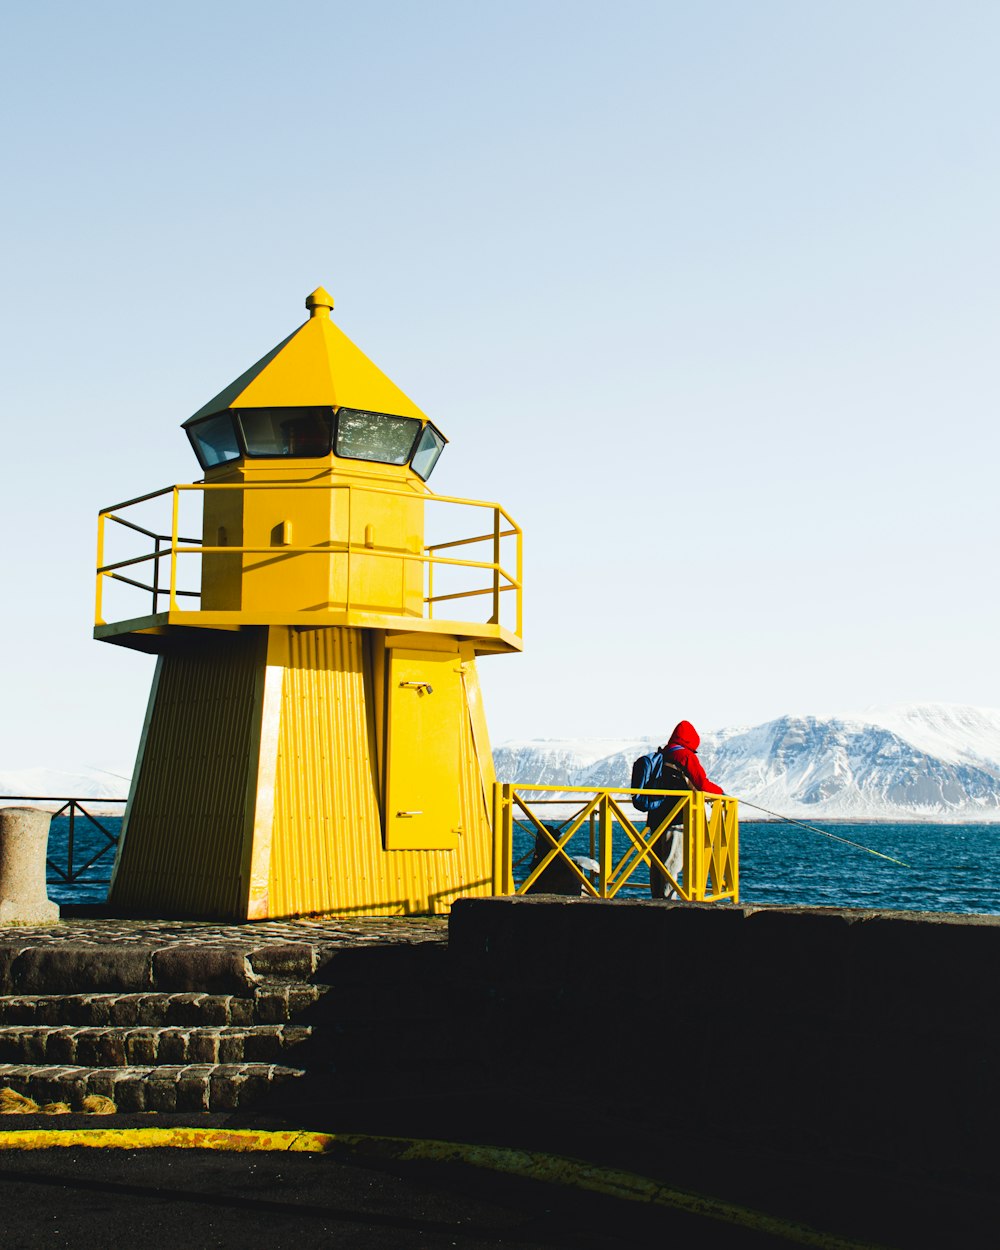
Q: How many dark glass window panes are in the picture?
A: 4